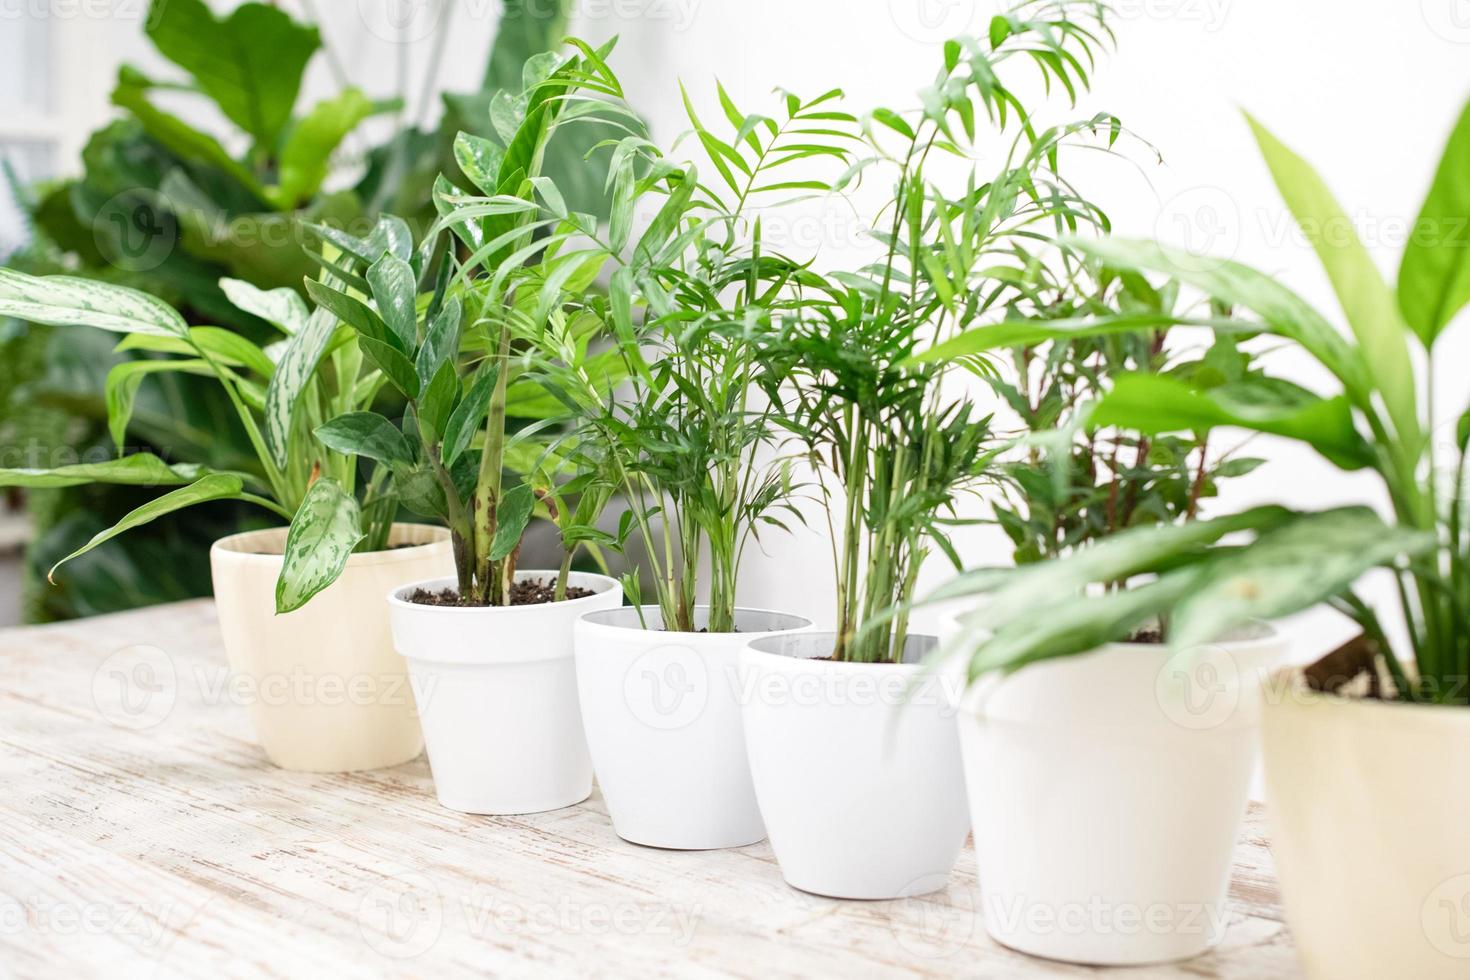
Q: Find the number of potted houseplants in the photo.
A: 6